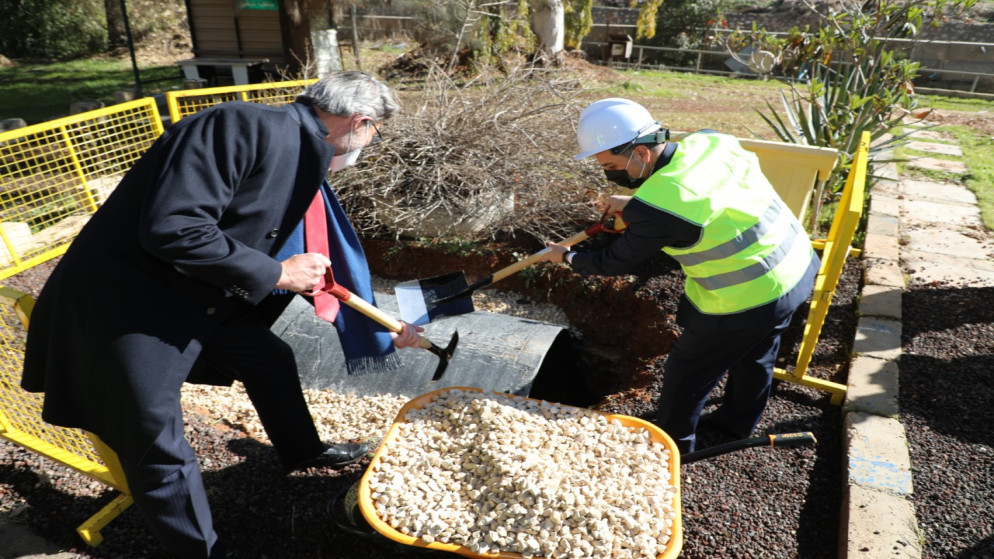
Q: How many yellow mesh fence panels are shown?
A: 4